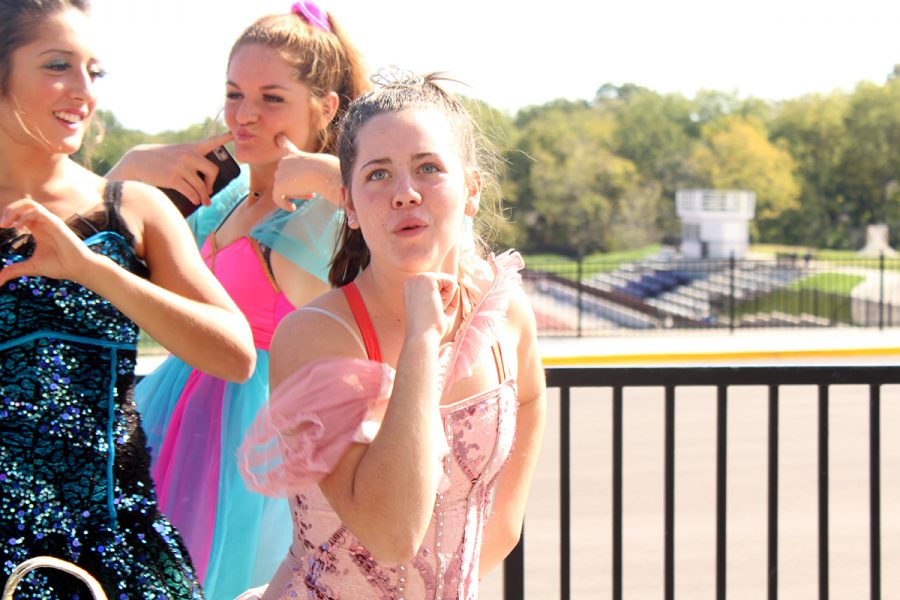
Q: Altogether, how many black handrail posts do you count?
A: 8